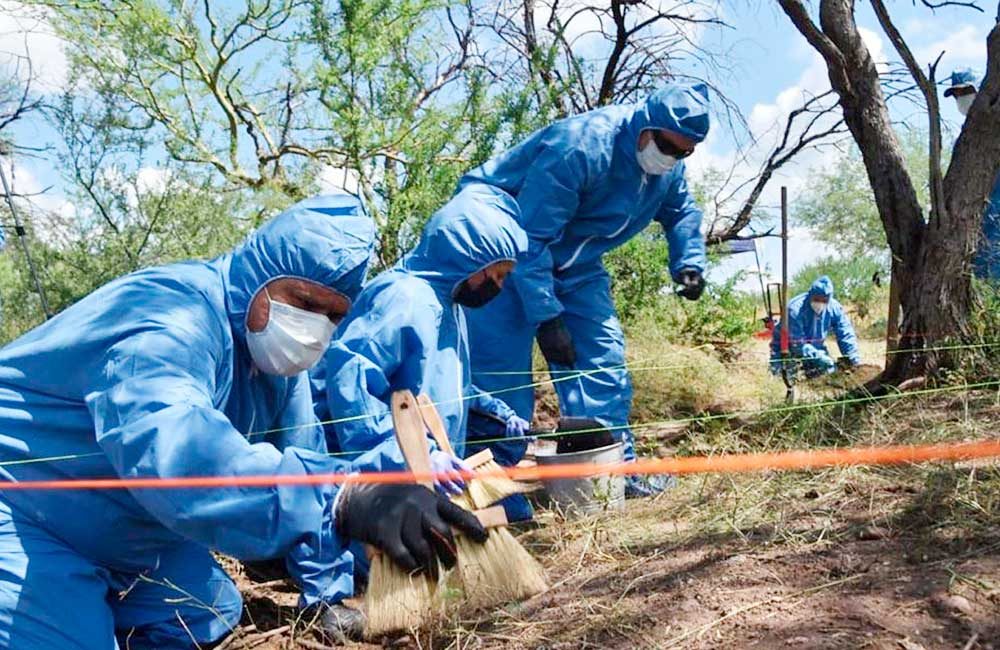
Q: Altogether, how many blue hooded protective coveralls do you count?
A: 5